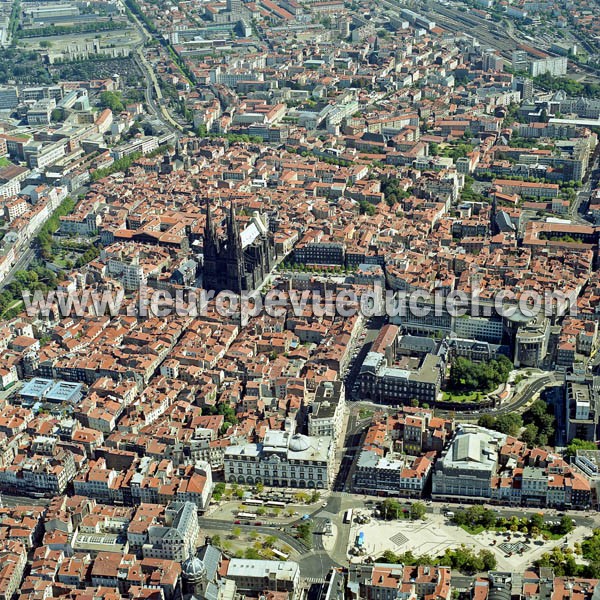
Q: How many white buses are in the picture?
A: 5